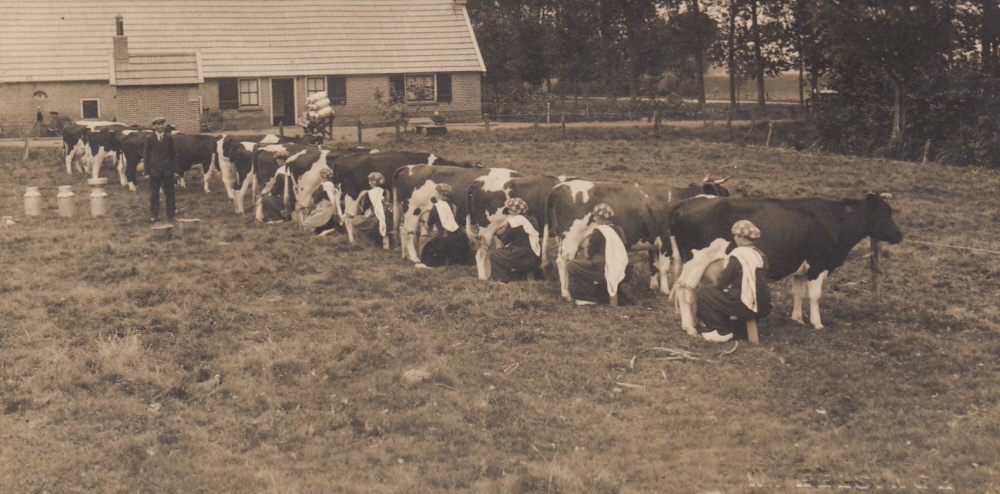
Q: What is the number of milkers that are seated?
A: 7